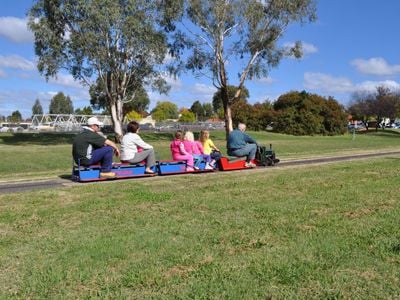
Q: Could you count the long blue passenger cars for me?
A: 2